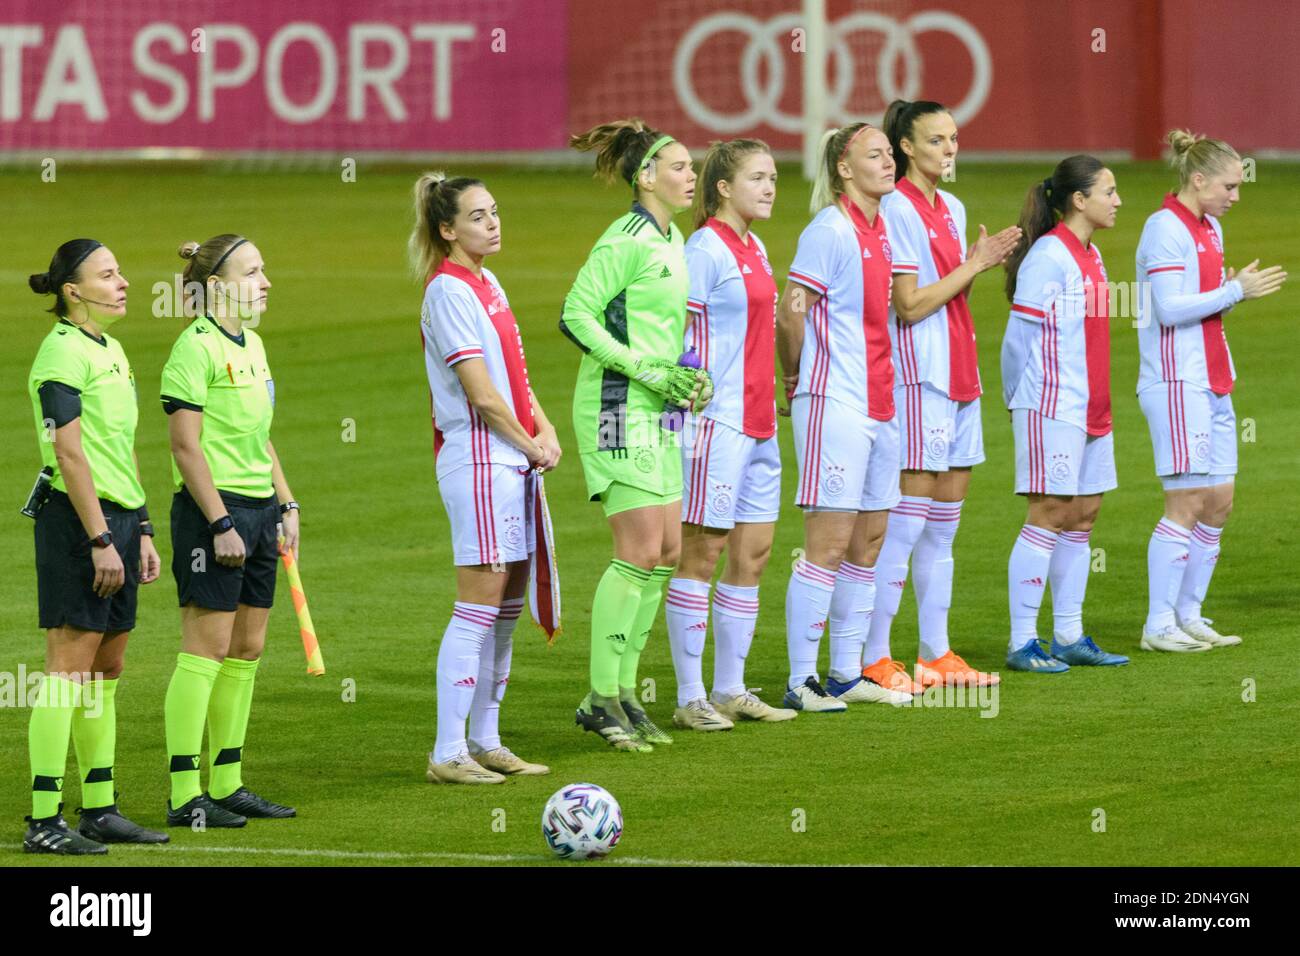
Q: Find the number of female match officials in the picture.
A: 2